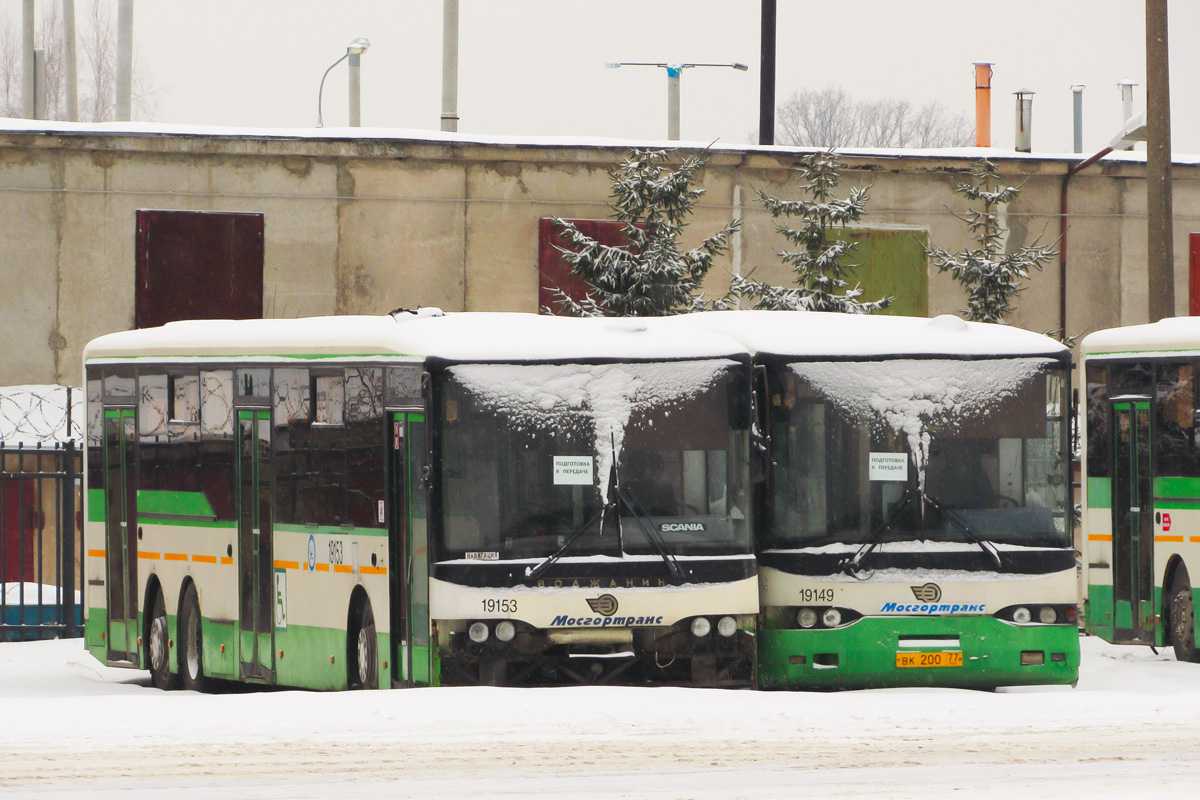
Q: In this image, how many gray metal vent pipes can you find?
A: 3